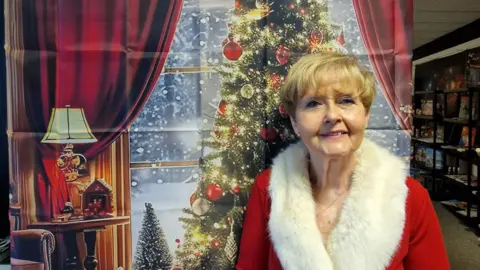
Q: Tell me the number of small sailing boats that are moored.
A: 0